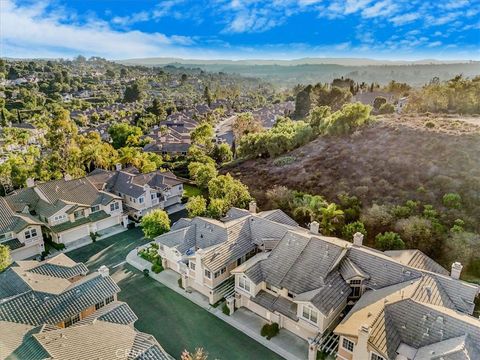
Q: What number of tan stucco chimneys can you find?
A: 11